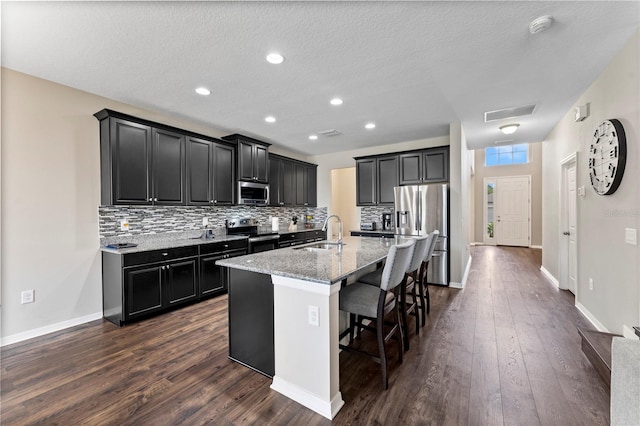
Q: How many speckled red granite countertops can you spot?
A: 0